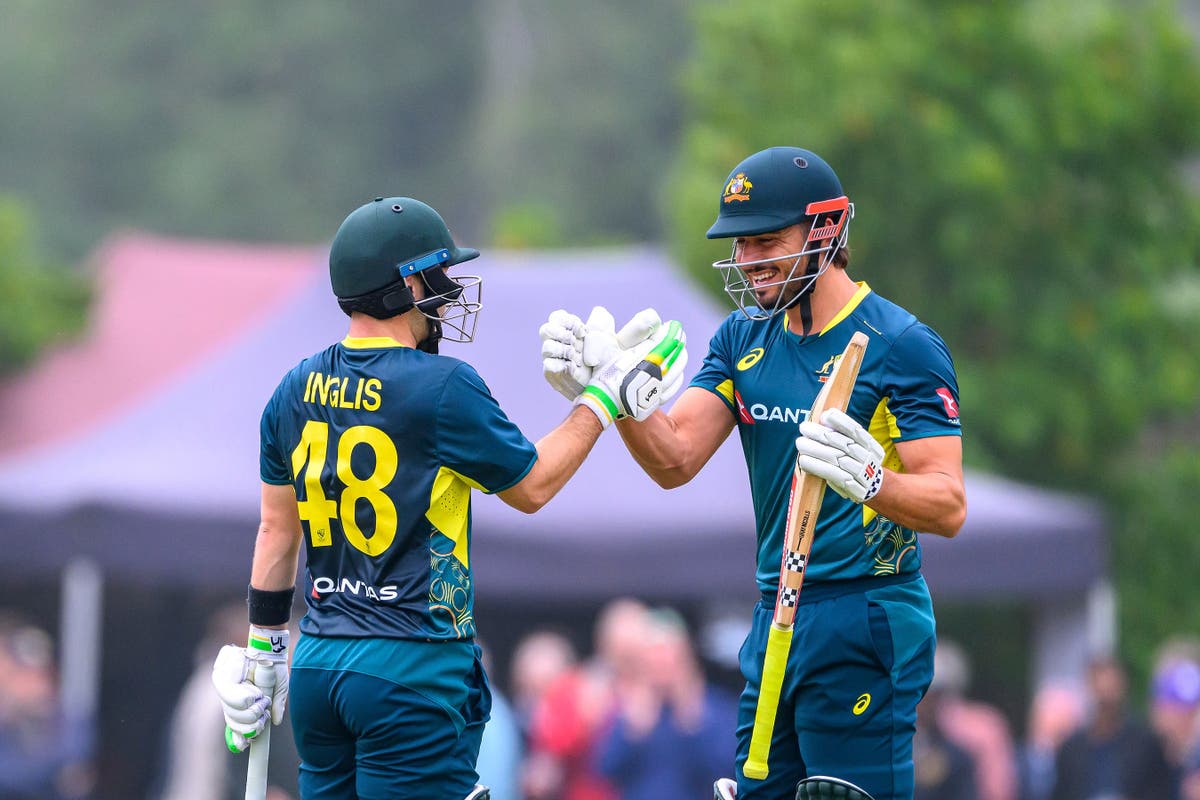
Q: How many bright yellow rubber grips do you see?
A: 1